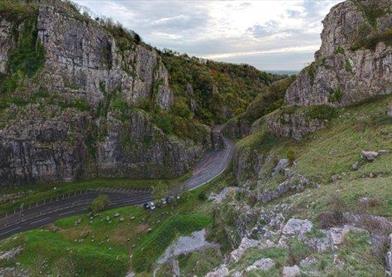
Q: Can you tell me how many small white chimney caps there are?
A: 0